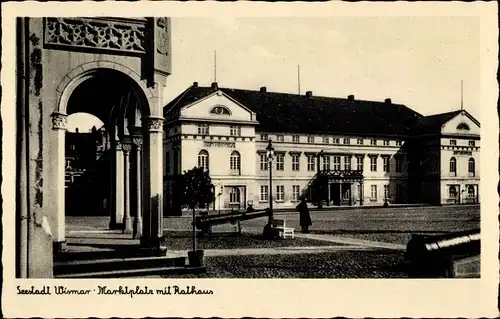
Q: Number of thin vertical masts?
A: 3